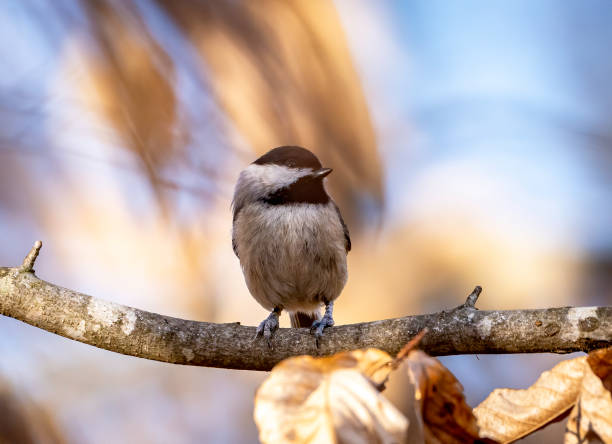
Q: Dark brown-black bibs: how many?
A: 1